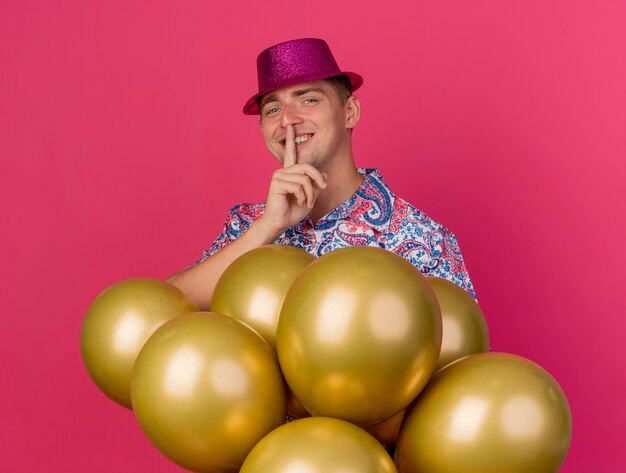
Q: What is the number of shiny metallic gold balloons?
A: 7